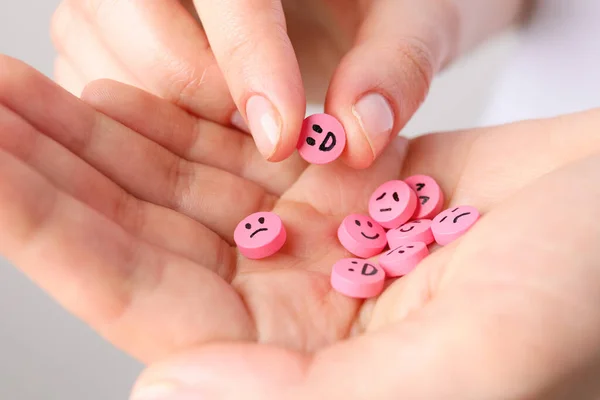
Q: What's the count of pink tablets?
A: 9